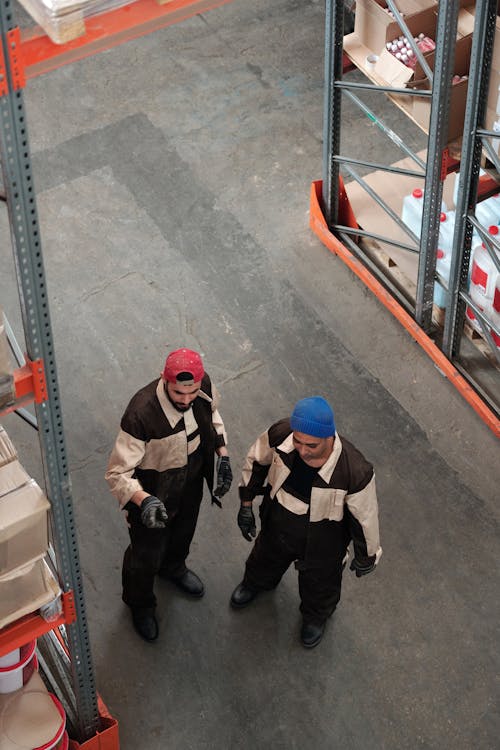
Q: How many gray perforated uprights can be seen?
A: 4